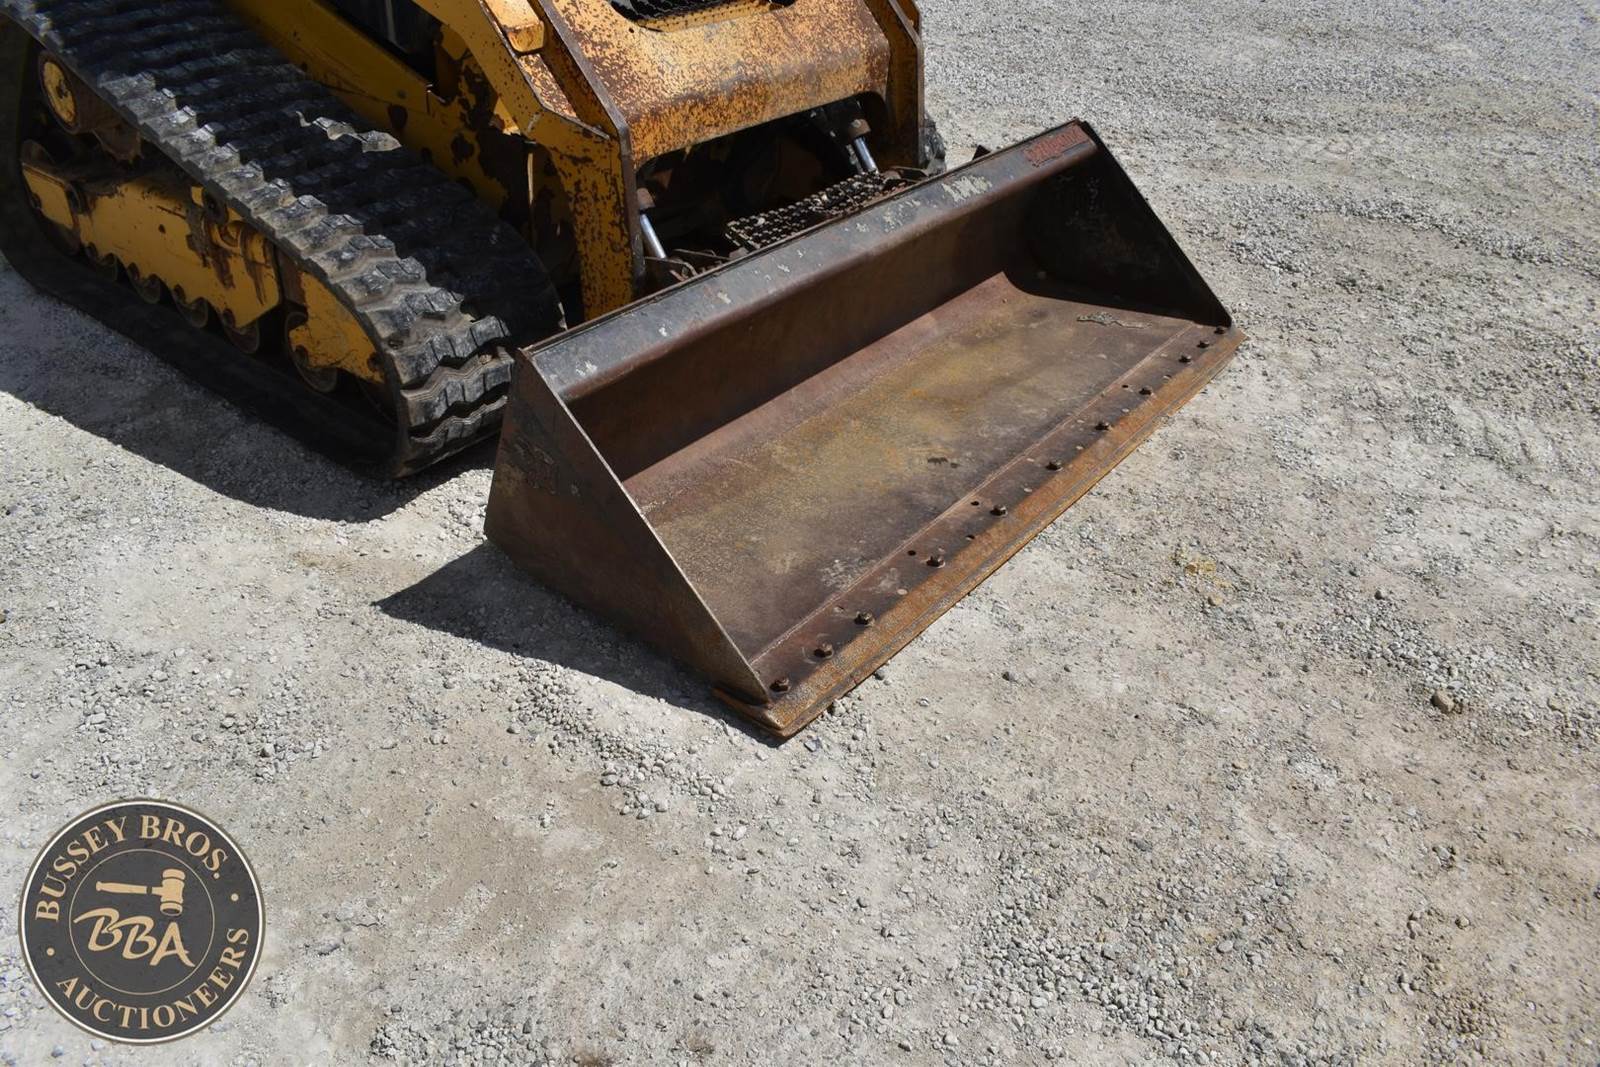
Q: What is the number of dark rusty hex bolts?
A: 11